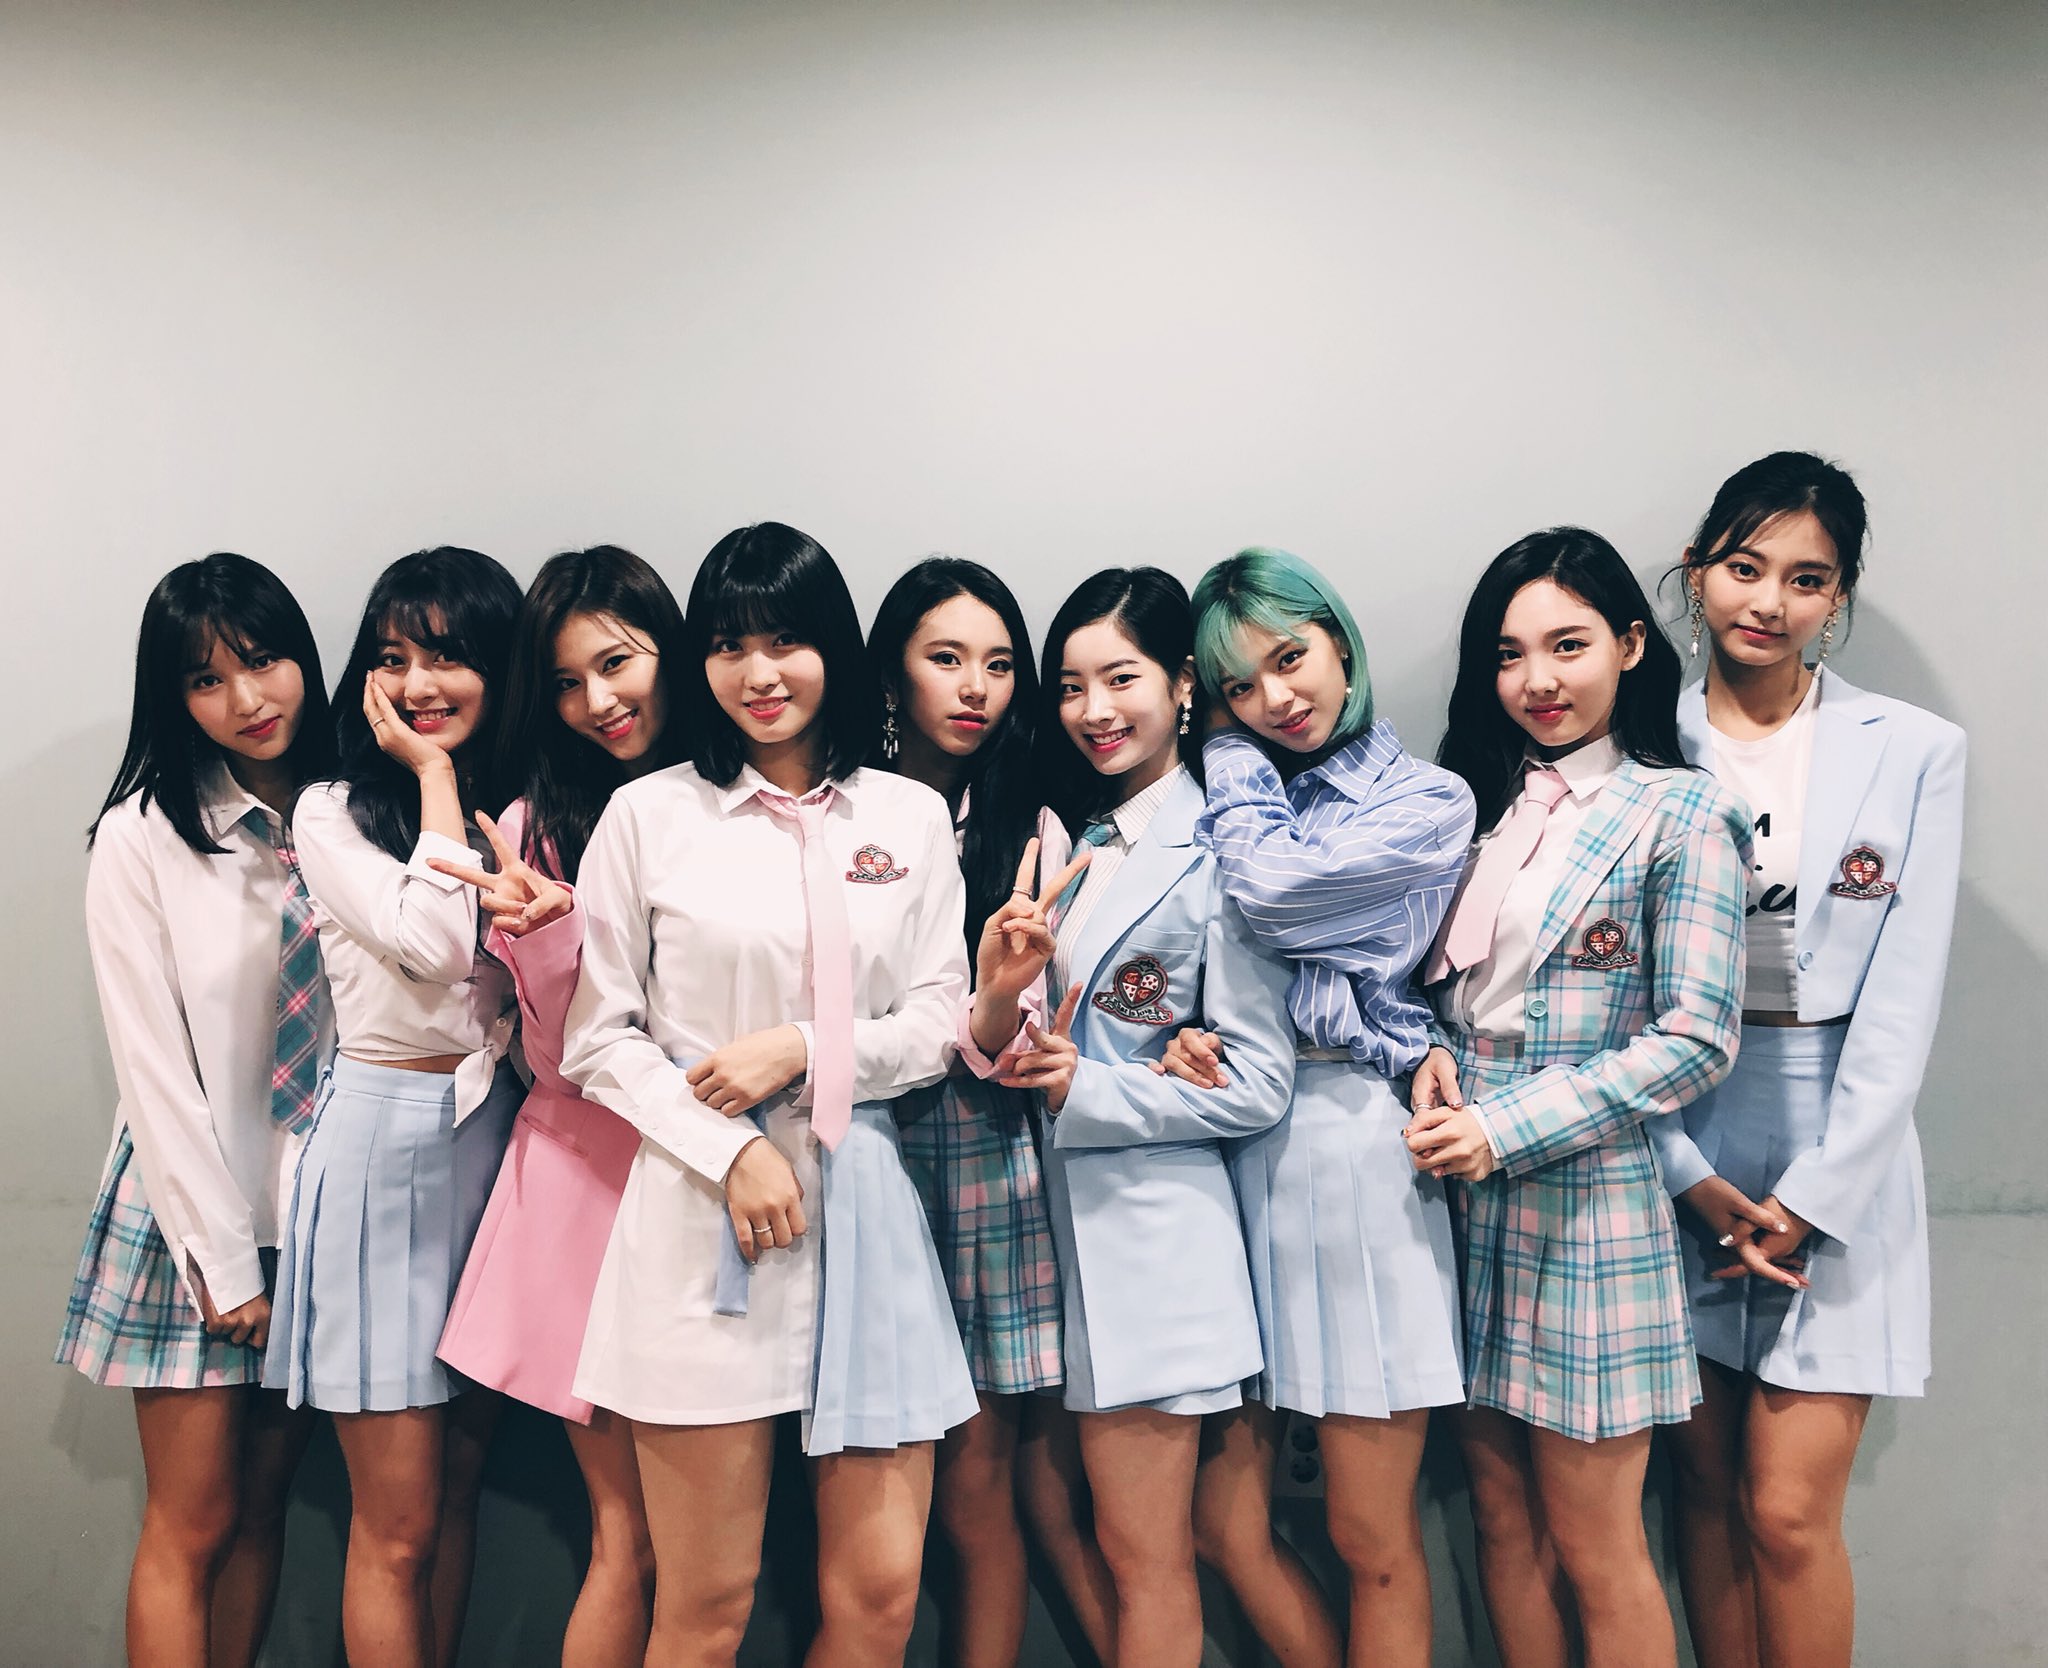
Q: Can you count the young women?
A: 9